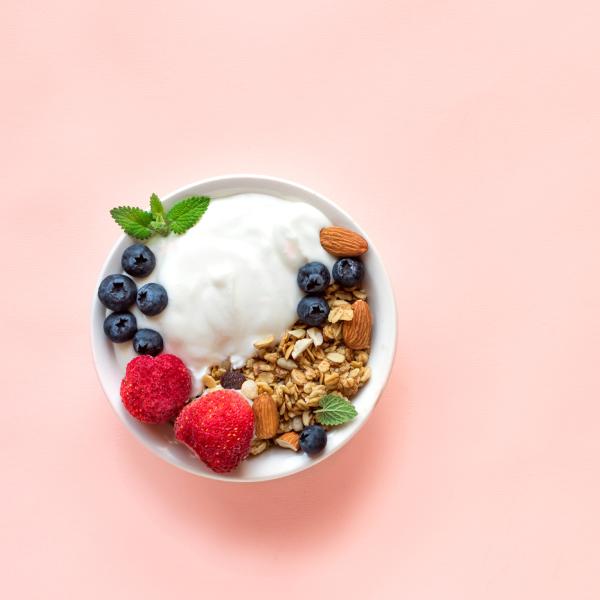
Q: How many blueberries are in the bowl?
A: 9